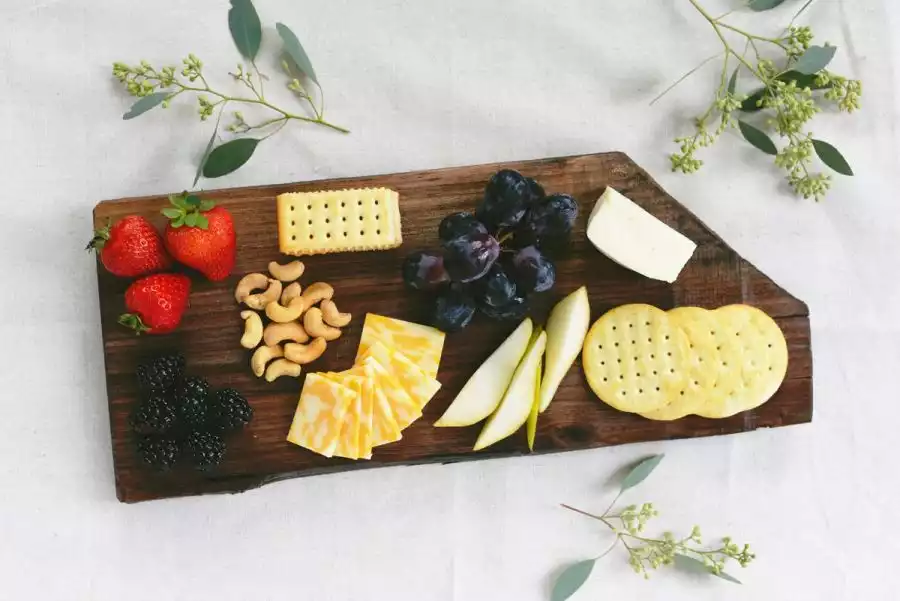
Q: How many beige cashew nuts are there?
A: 13